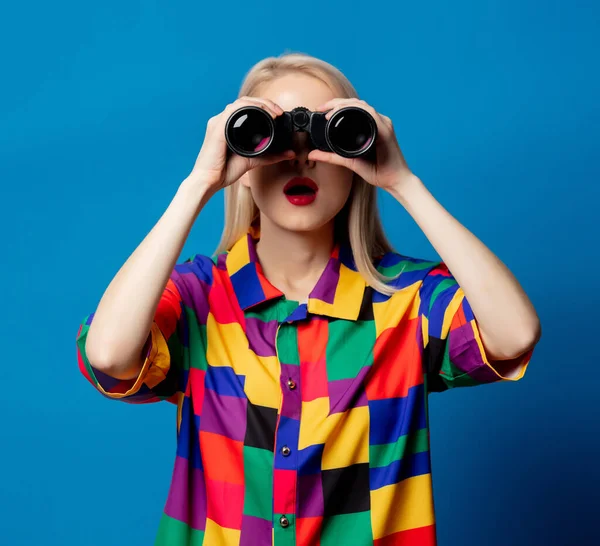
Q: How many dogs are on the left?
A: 0